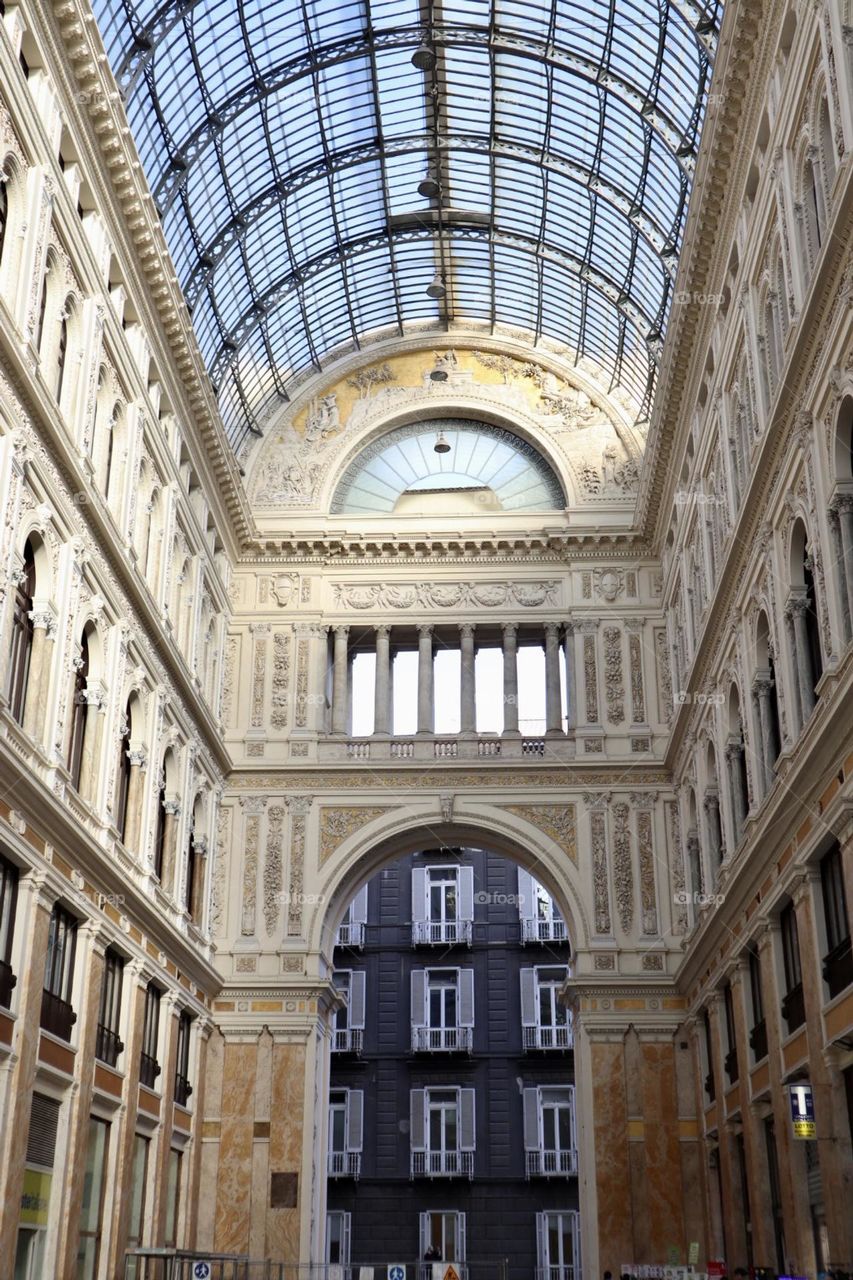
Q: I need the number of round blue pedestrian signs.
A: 2